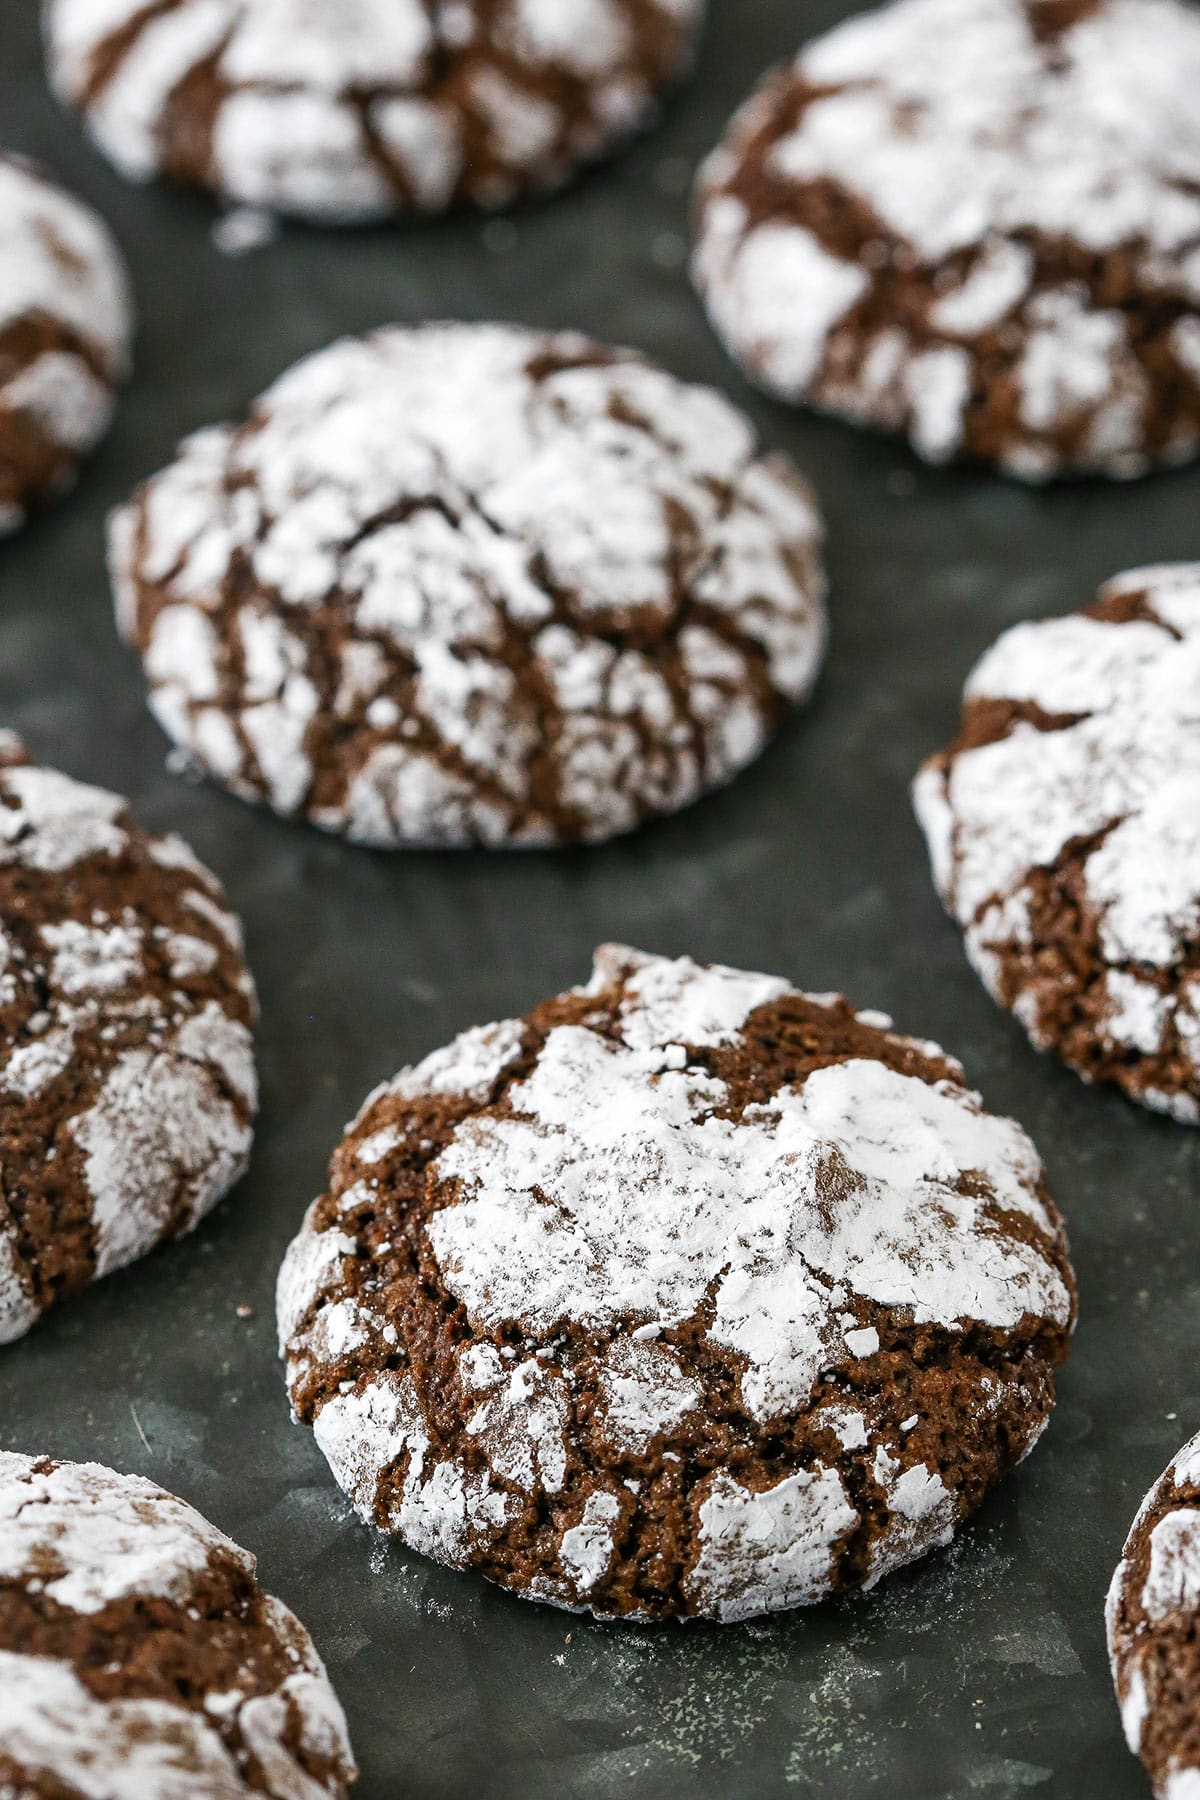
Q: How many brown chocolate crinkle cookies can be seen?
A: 9